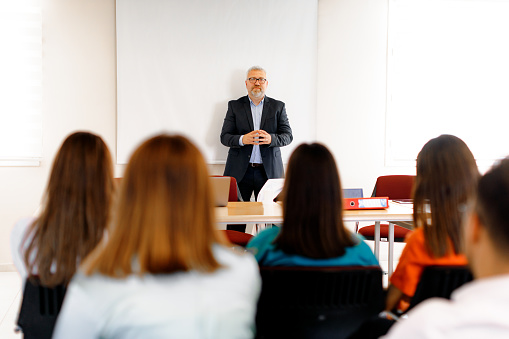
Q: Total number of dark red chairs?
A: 2